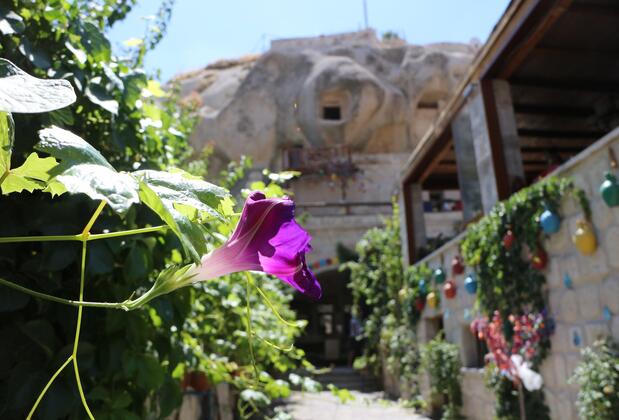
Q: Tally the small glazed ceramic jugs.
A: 13